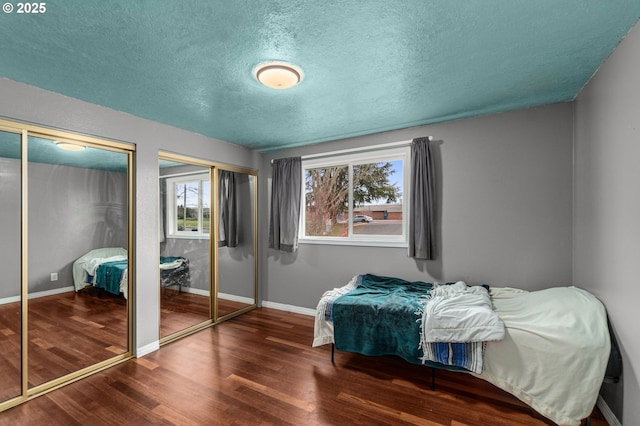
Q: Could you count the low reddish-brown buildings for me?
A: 1